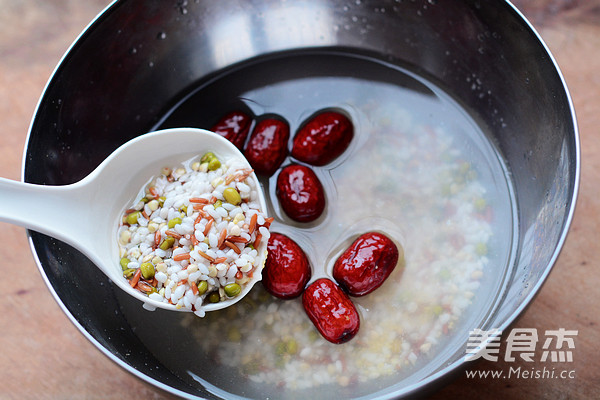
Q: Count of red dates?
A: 7